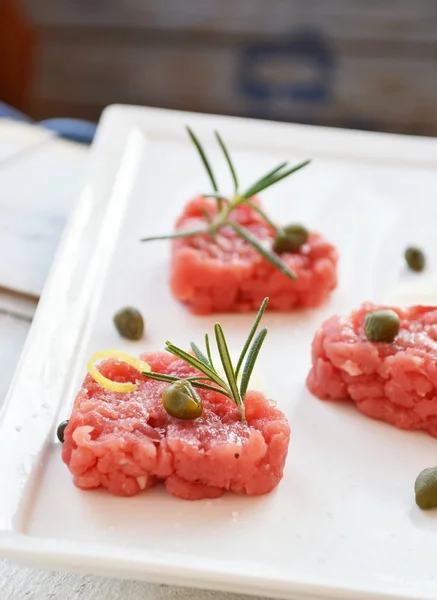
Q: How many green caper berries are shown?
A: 7